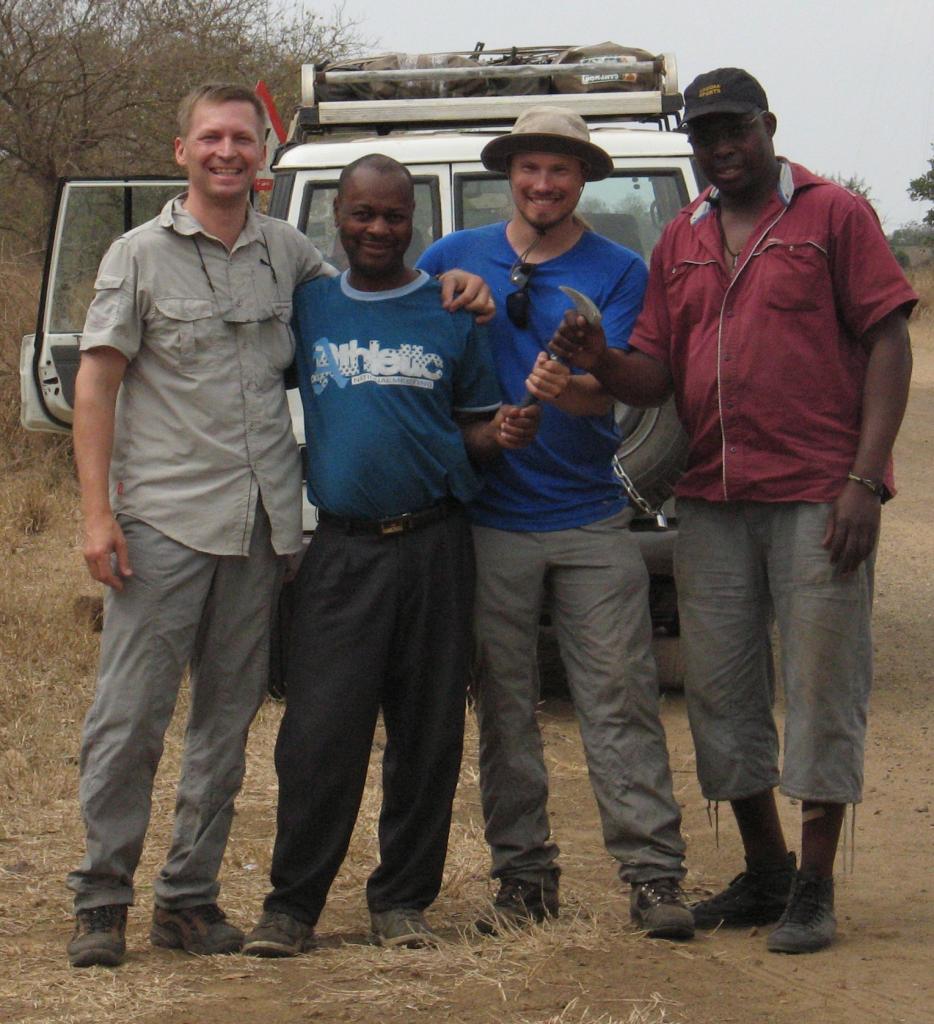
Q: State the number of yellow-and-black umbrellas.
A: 0